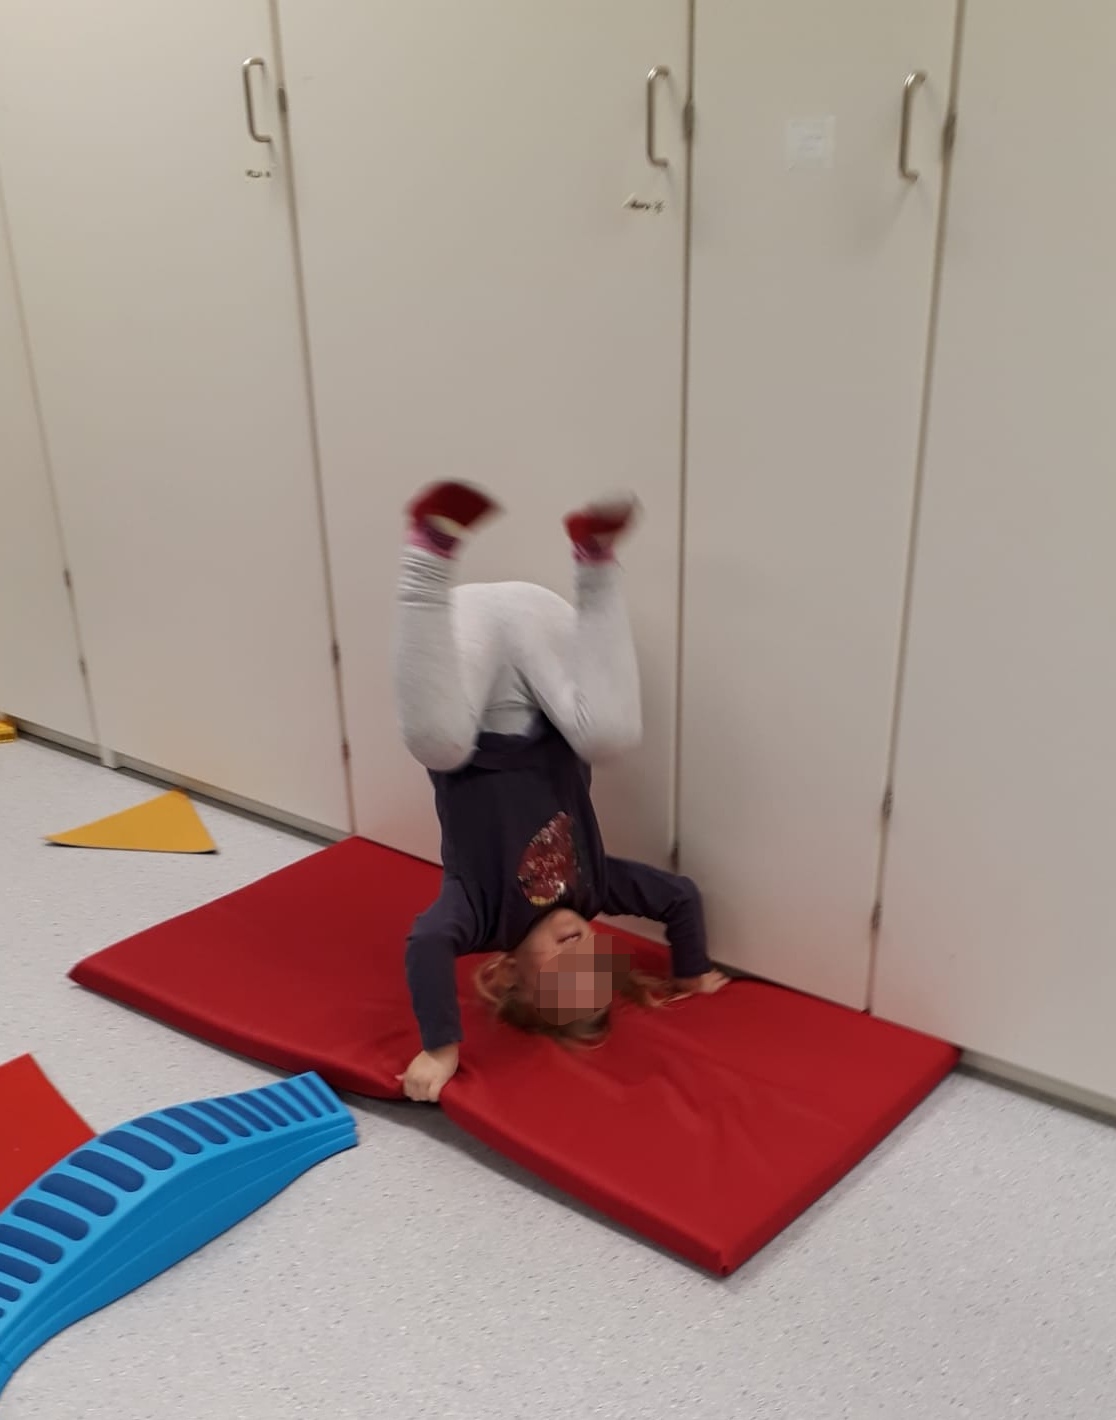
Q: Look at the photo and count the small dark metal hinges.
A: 10